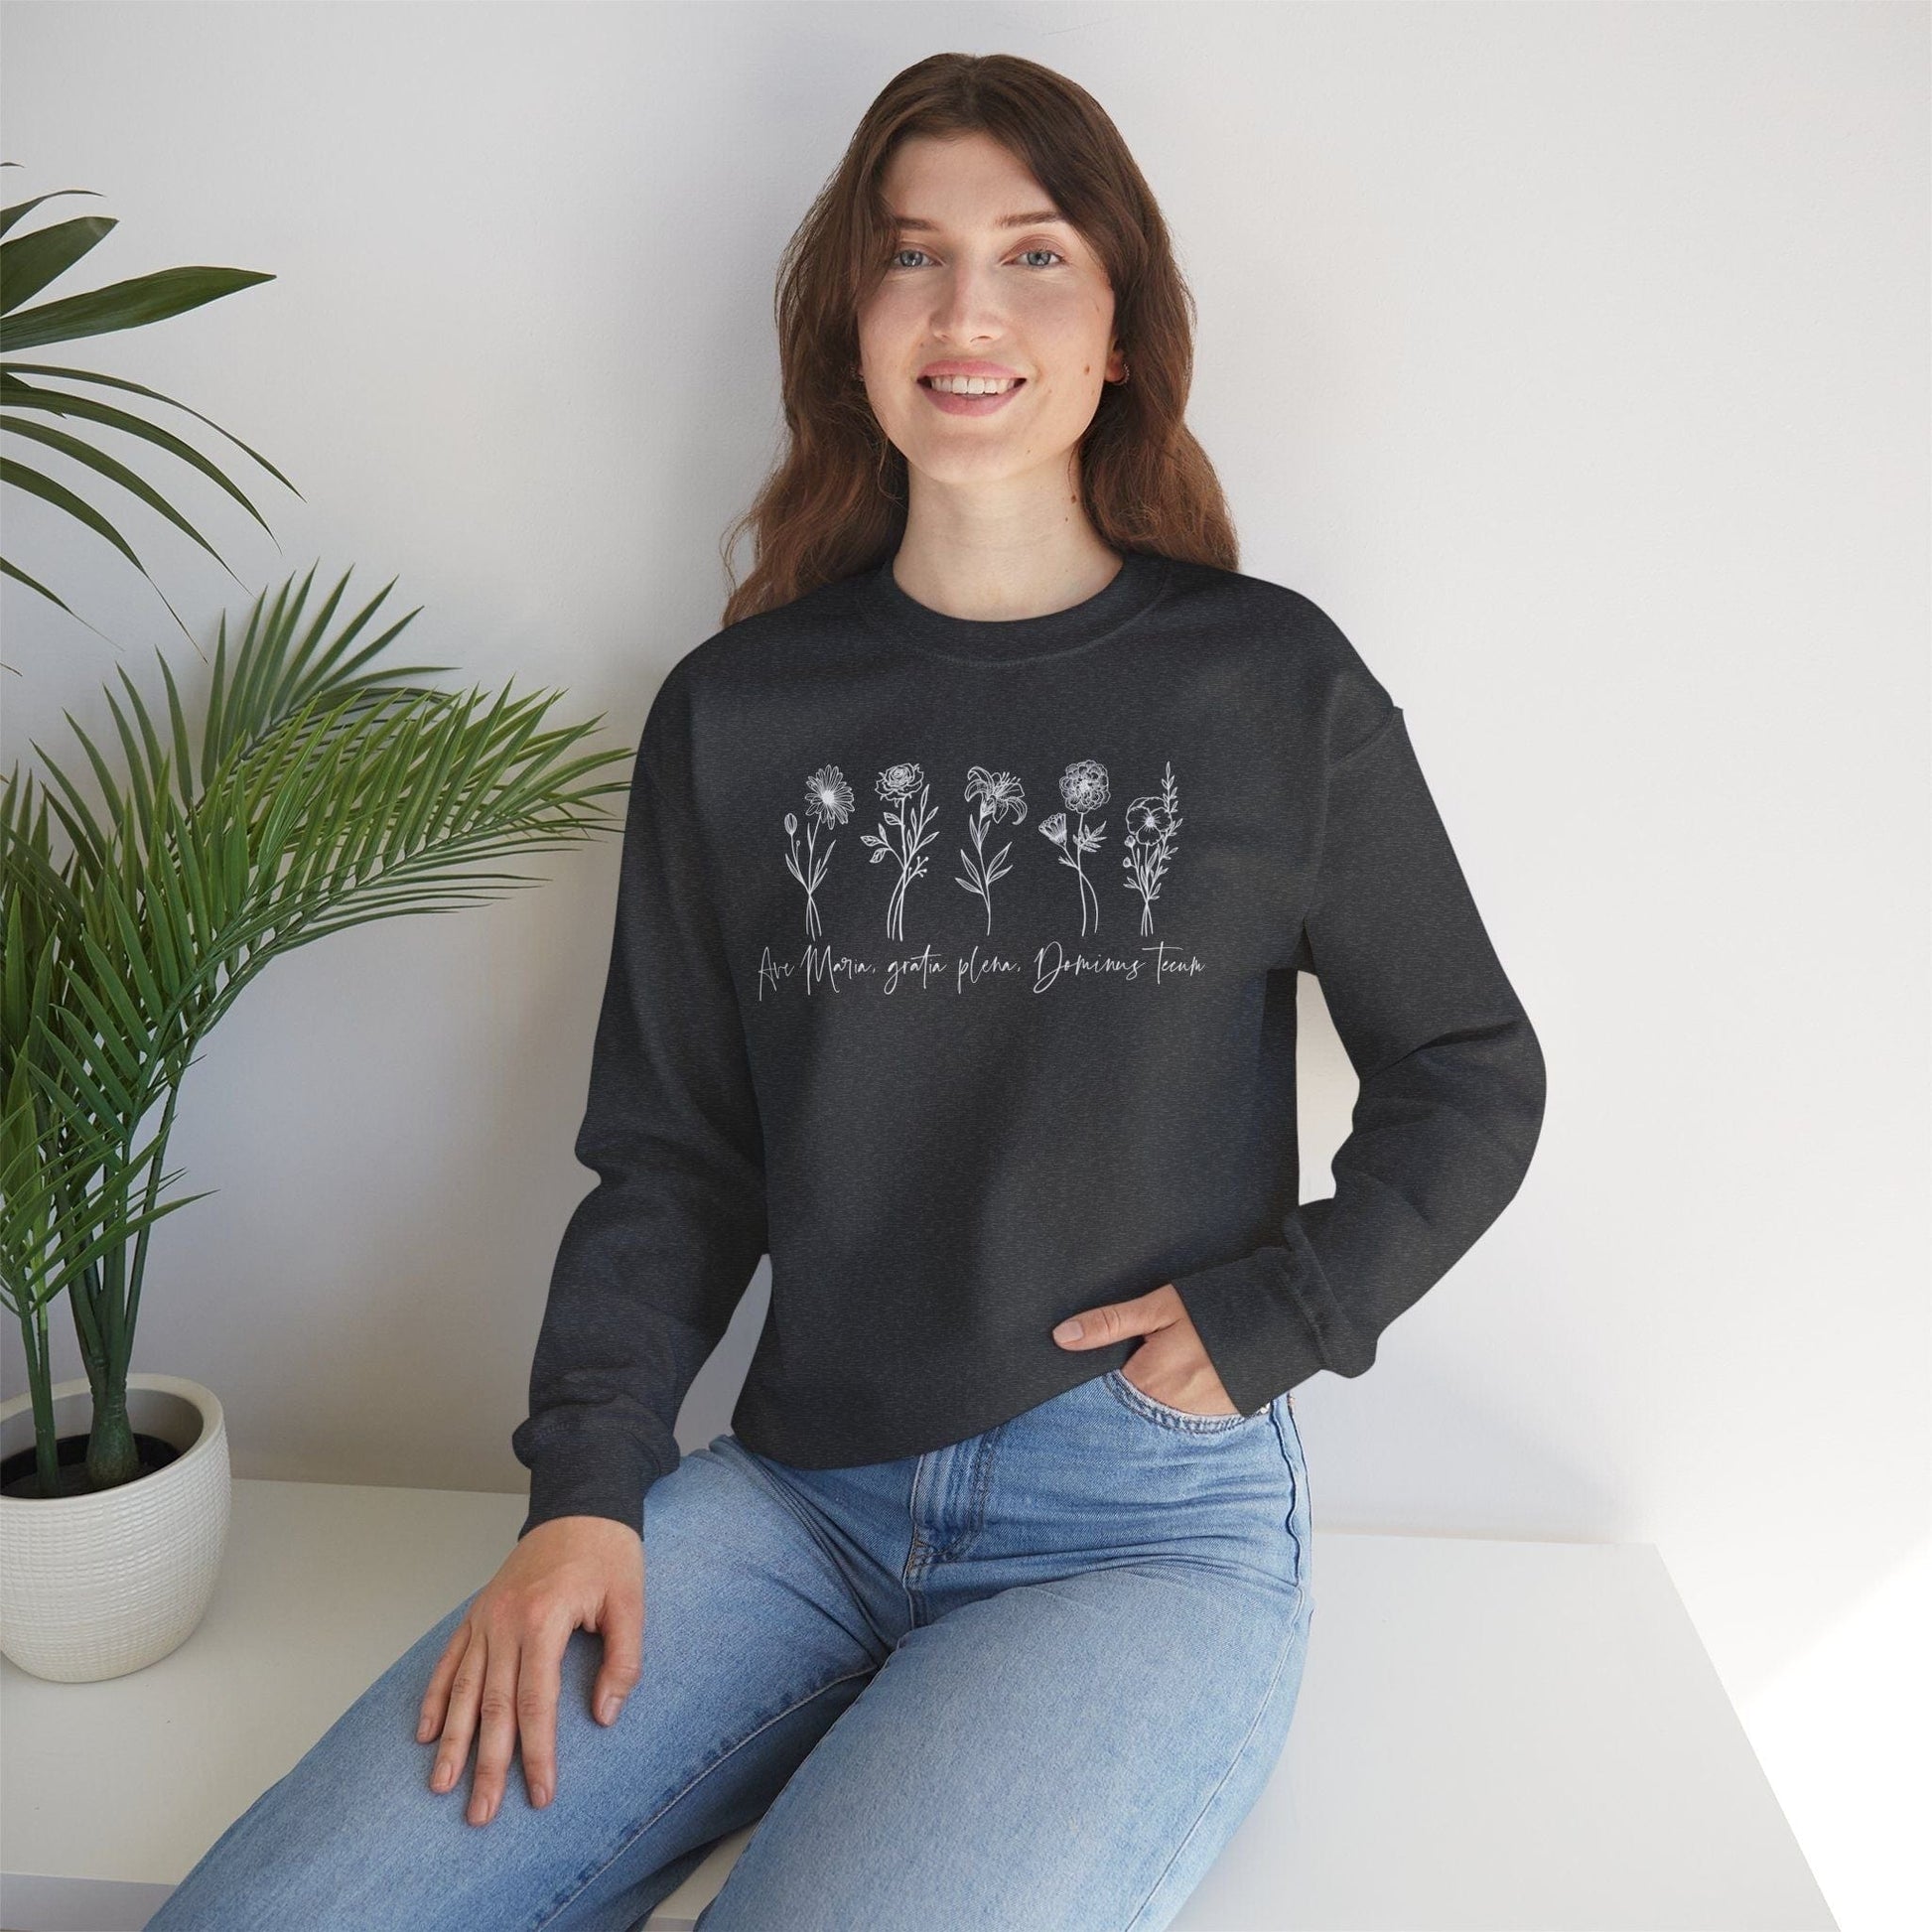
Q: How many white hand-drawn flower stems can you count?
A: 5